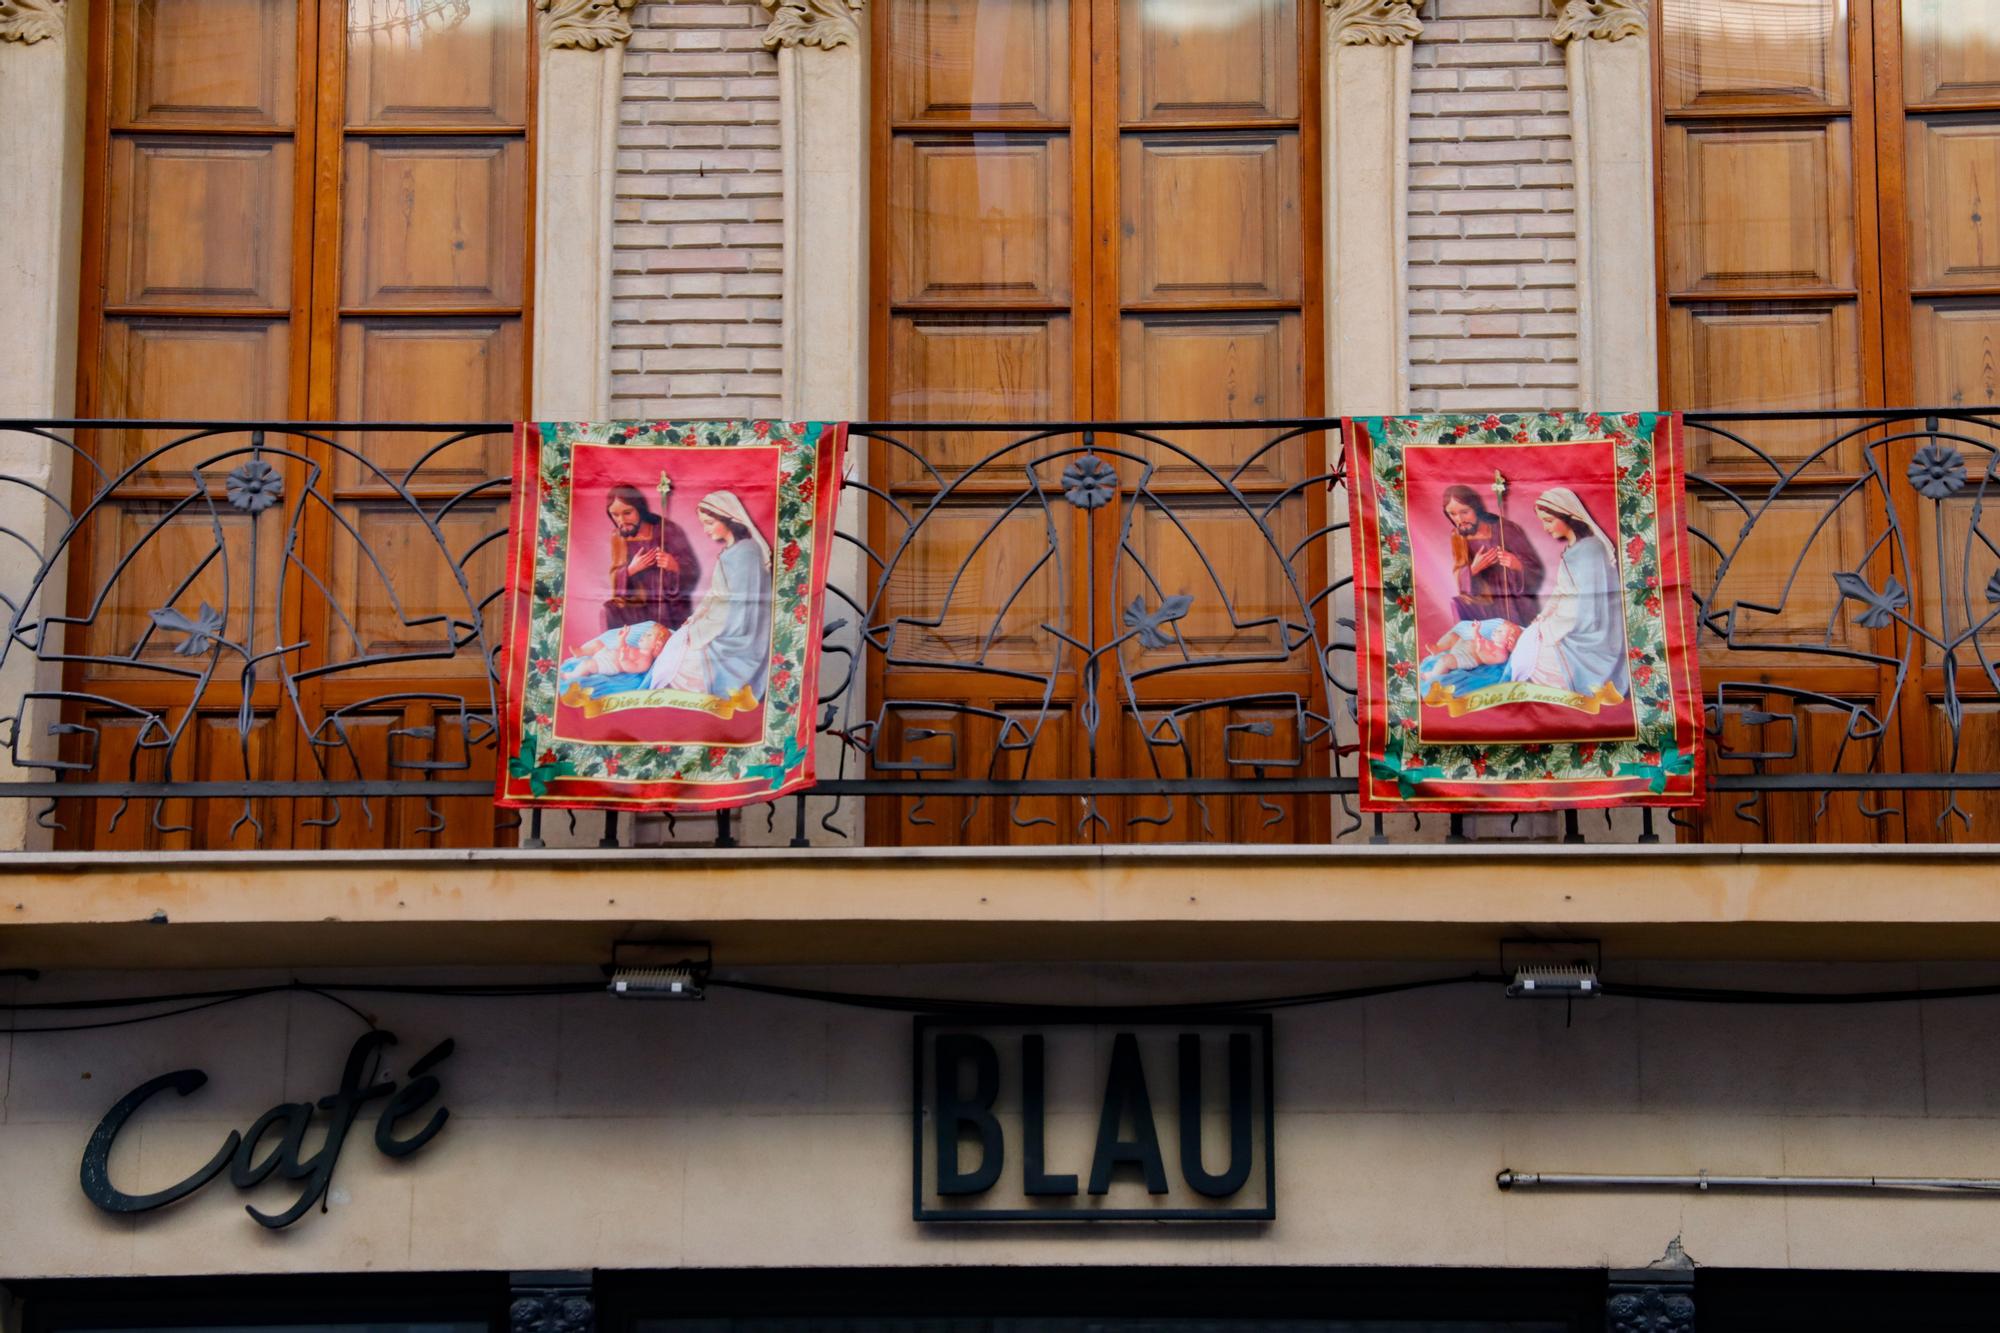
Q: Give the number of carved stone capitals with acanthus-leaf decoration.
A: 5